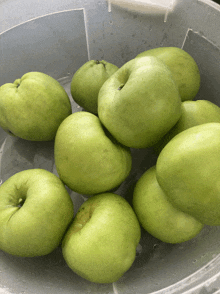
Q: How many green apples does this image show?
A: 10